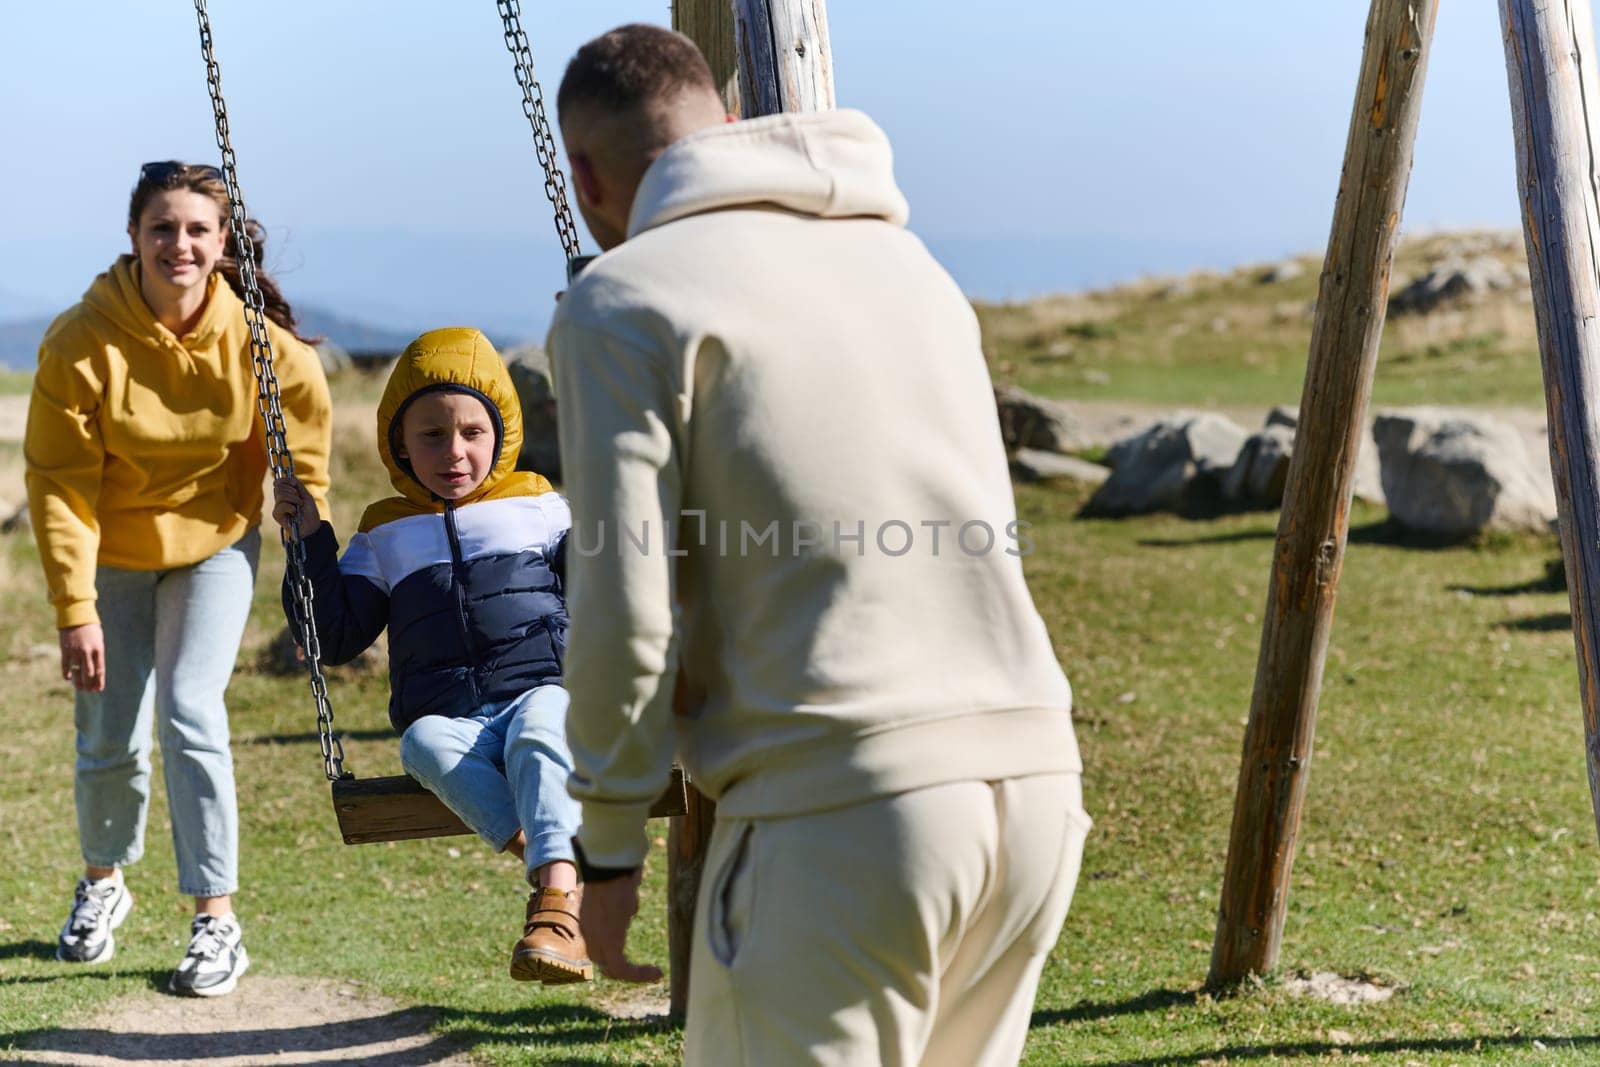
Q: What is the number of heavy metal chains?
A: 2